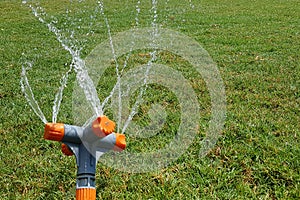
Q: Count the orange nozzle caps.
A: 4